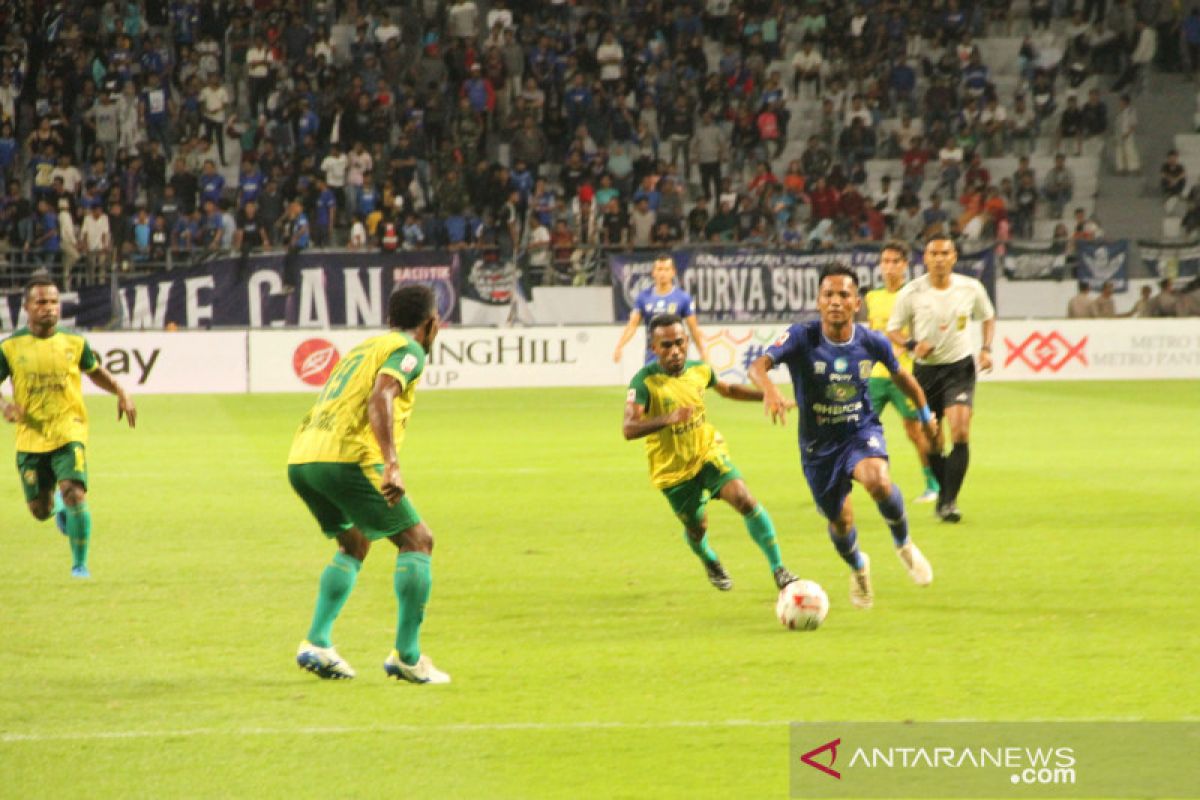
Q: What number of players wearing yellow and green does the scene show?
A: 4